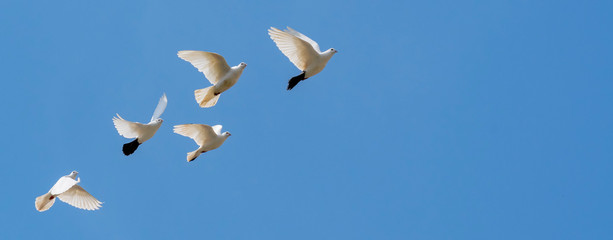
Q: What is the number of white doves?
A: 5